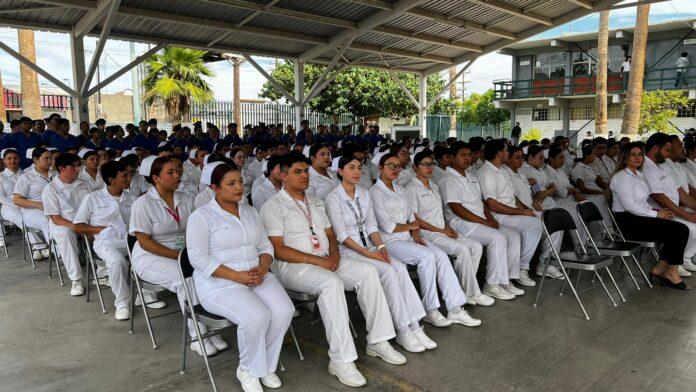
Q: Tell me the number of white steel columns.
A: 3